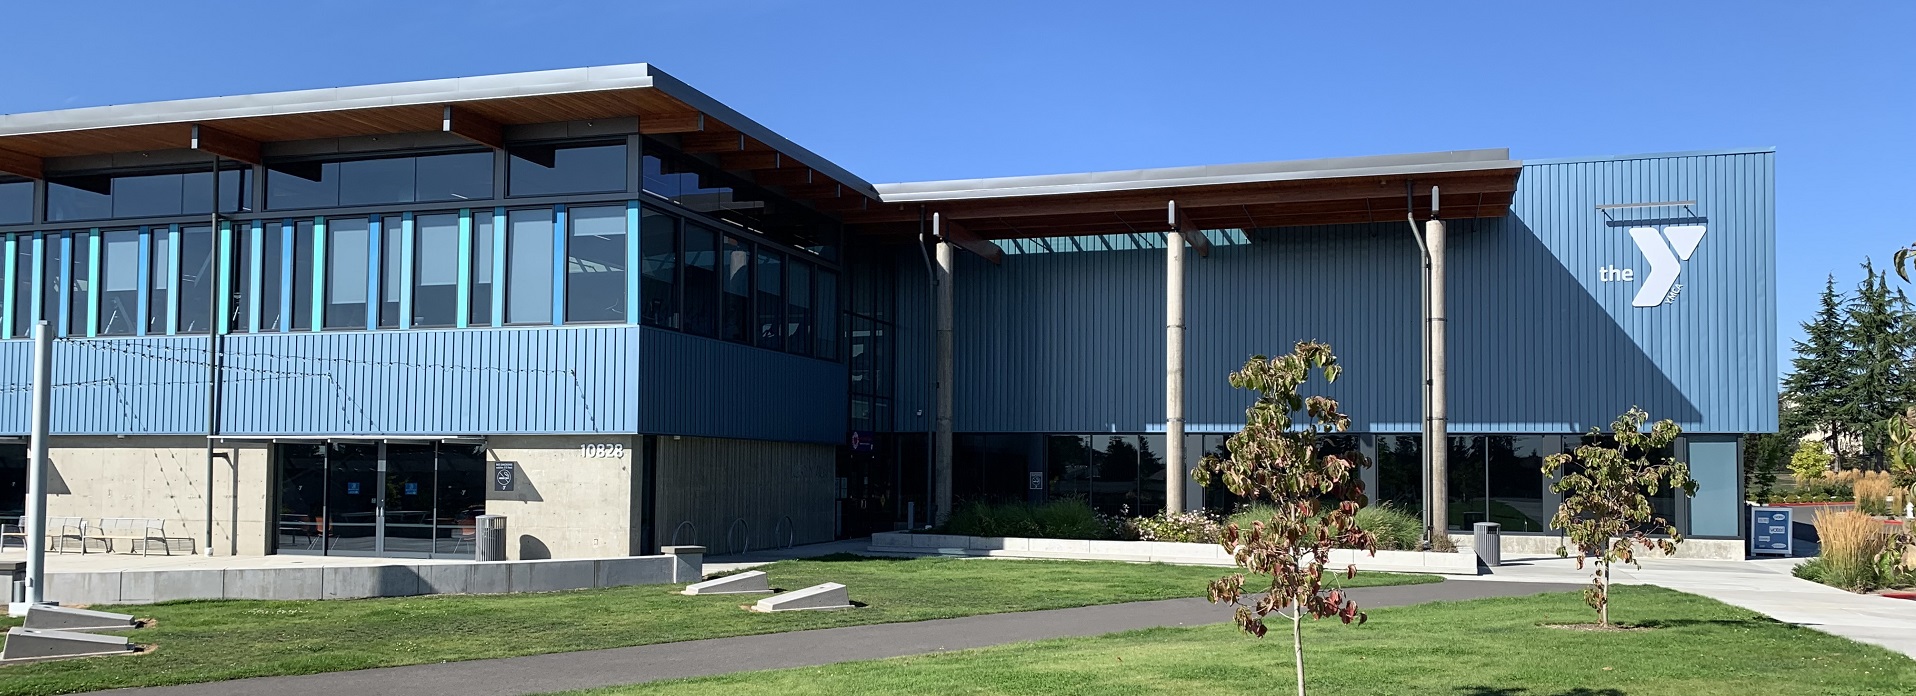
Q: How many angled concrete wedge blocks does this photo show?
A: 4